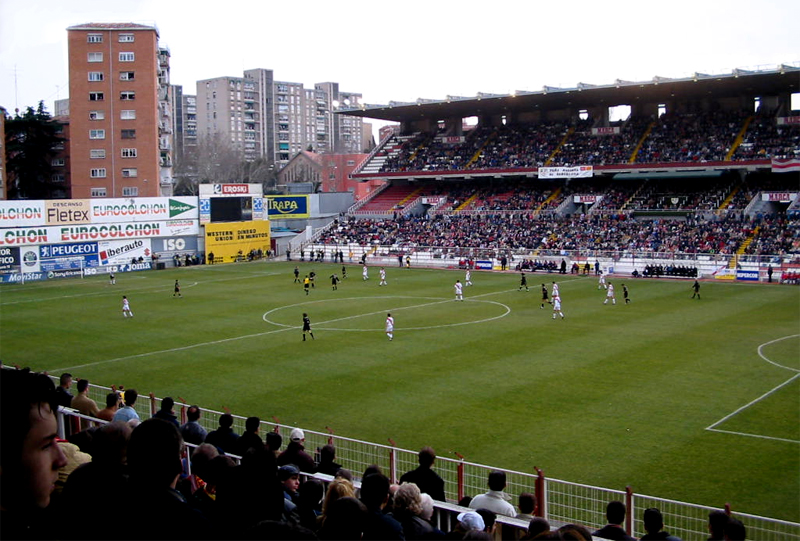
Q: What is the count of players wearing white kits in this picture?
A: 10